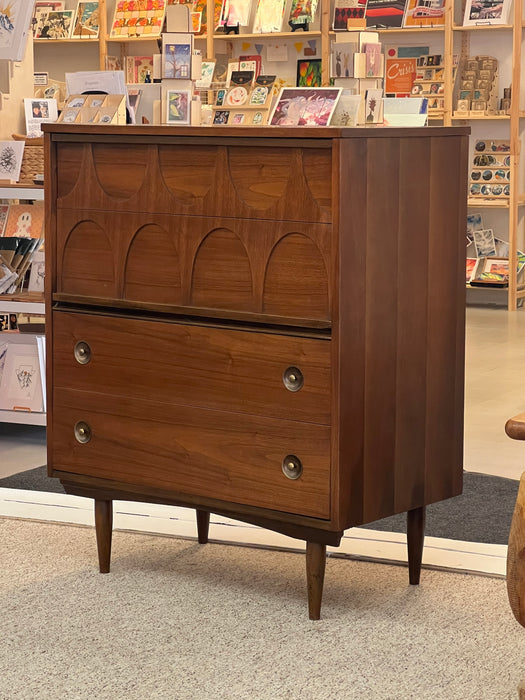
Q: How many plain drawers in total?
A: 2